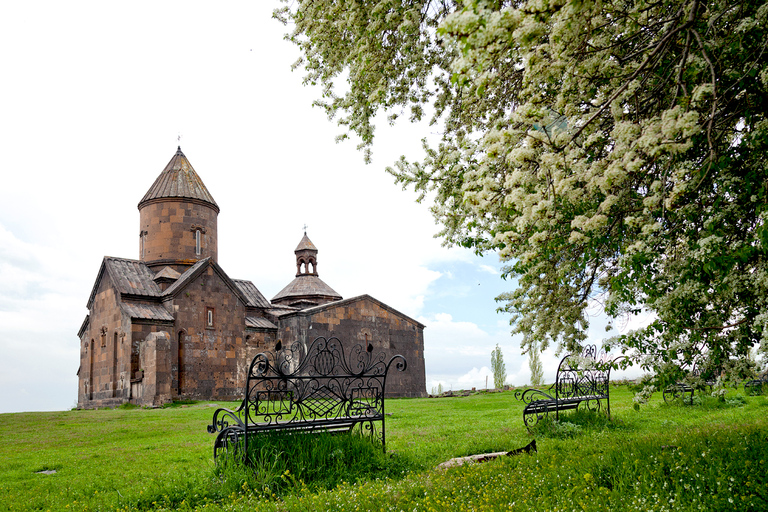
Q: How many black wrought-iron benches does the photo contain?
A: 4